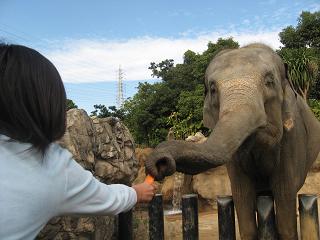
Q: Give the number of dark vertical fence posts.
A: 6